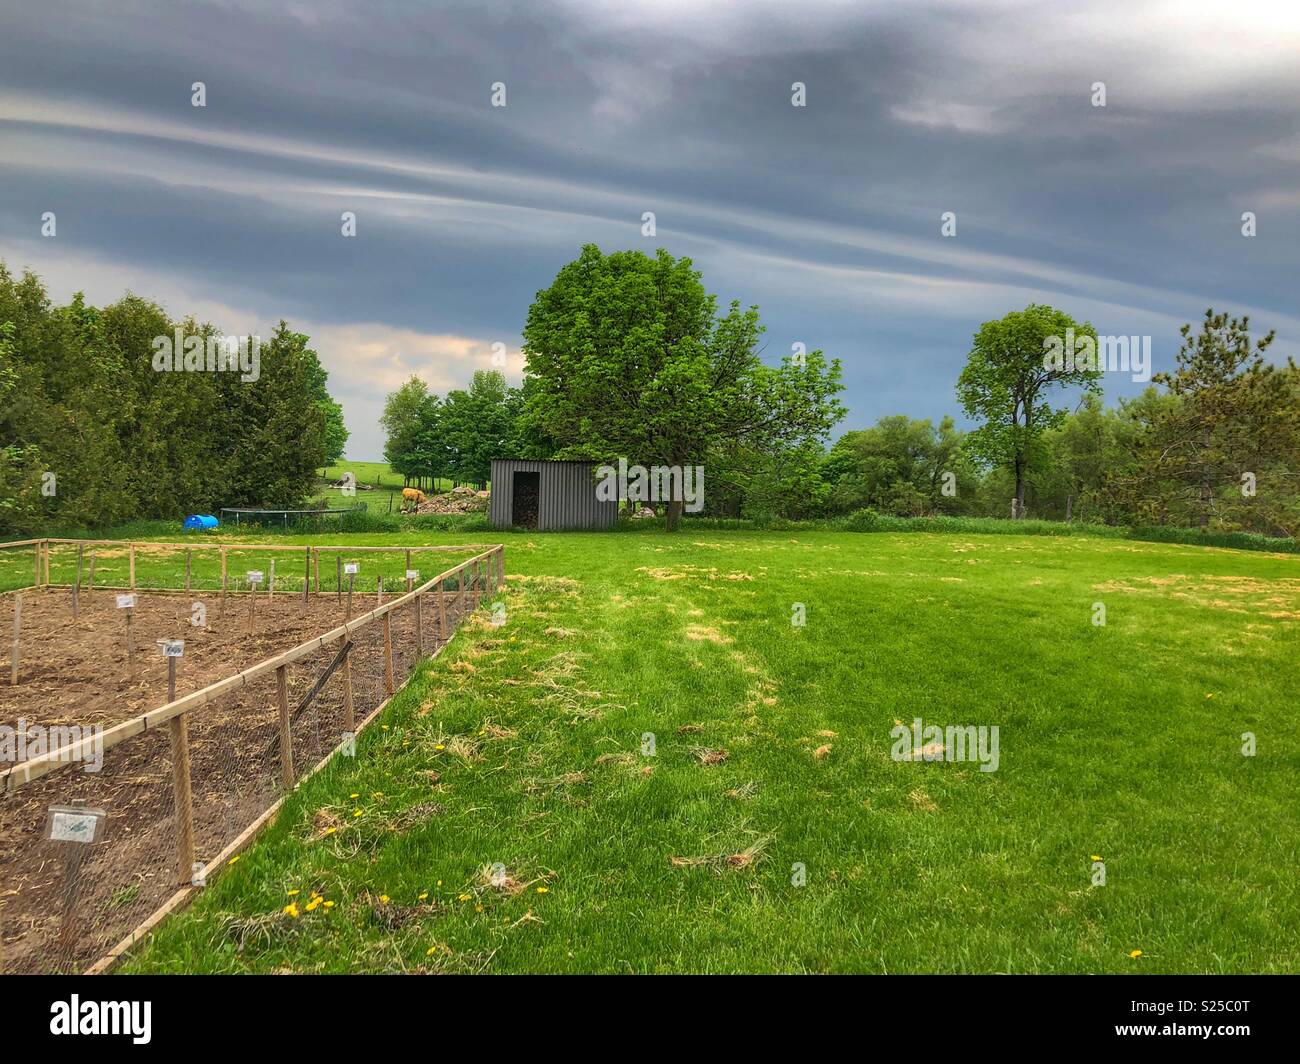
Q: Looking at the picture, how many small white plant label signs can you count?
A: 6